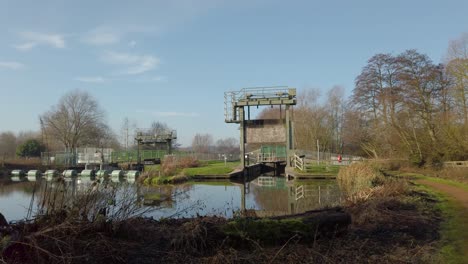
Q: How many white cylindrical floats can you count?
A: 8